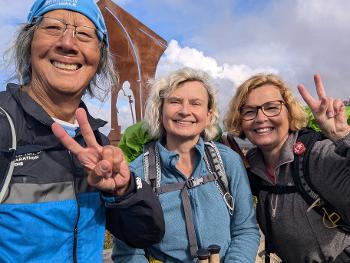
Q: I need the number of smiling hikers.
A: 3